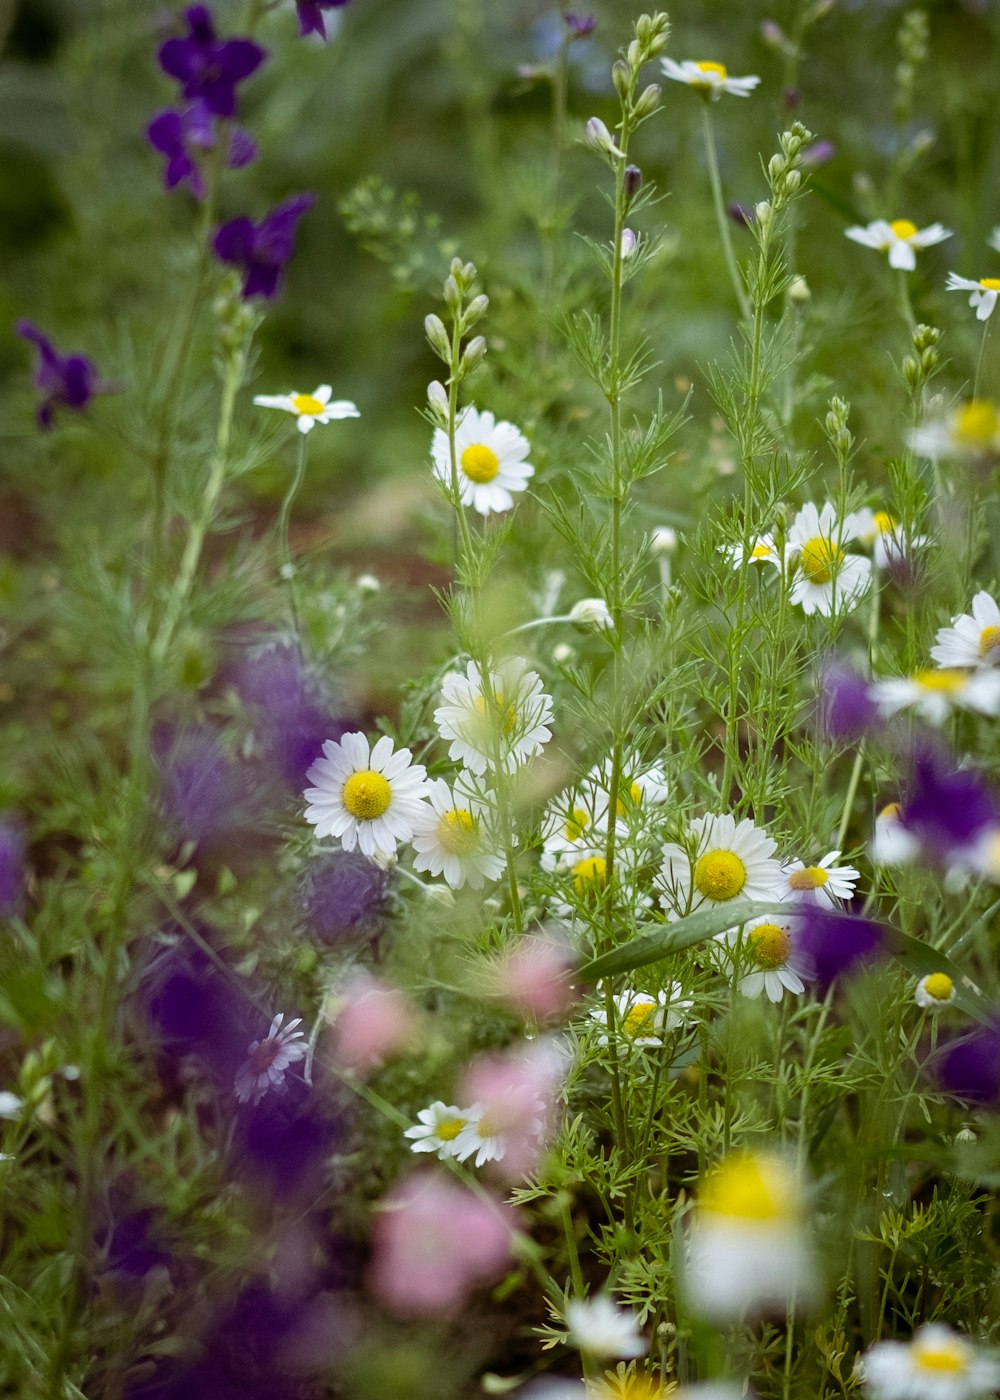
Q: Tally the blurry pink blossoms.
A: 4